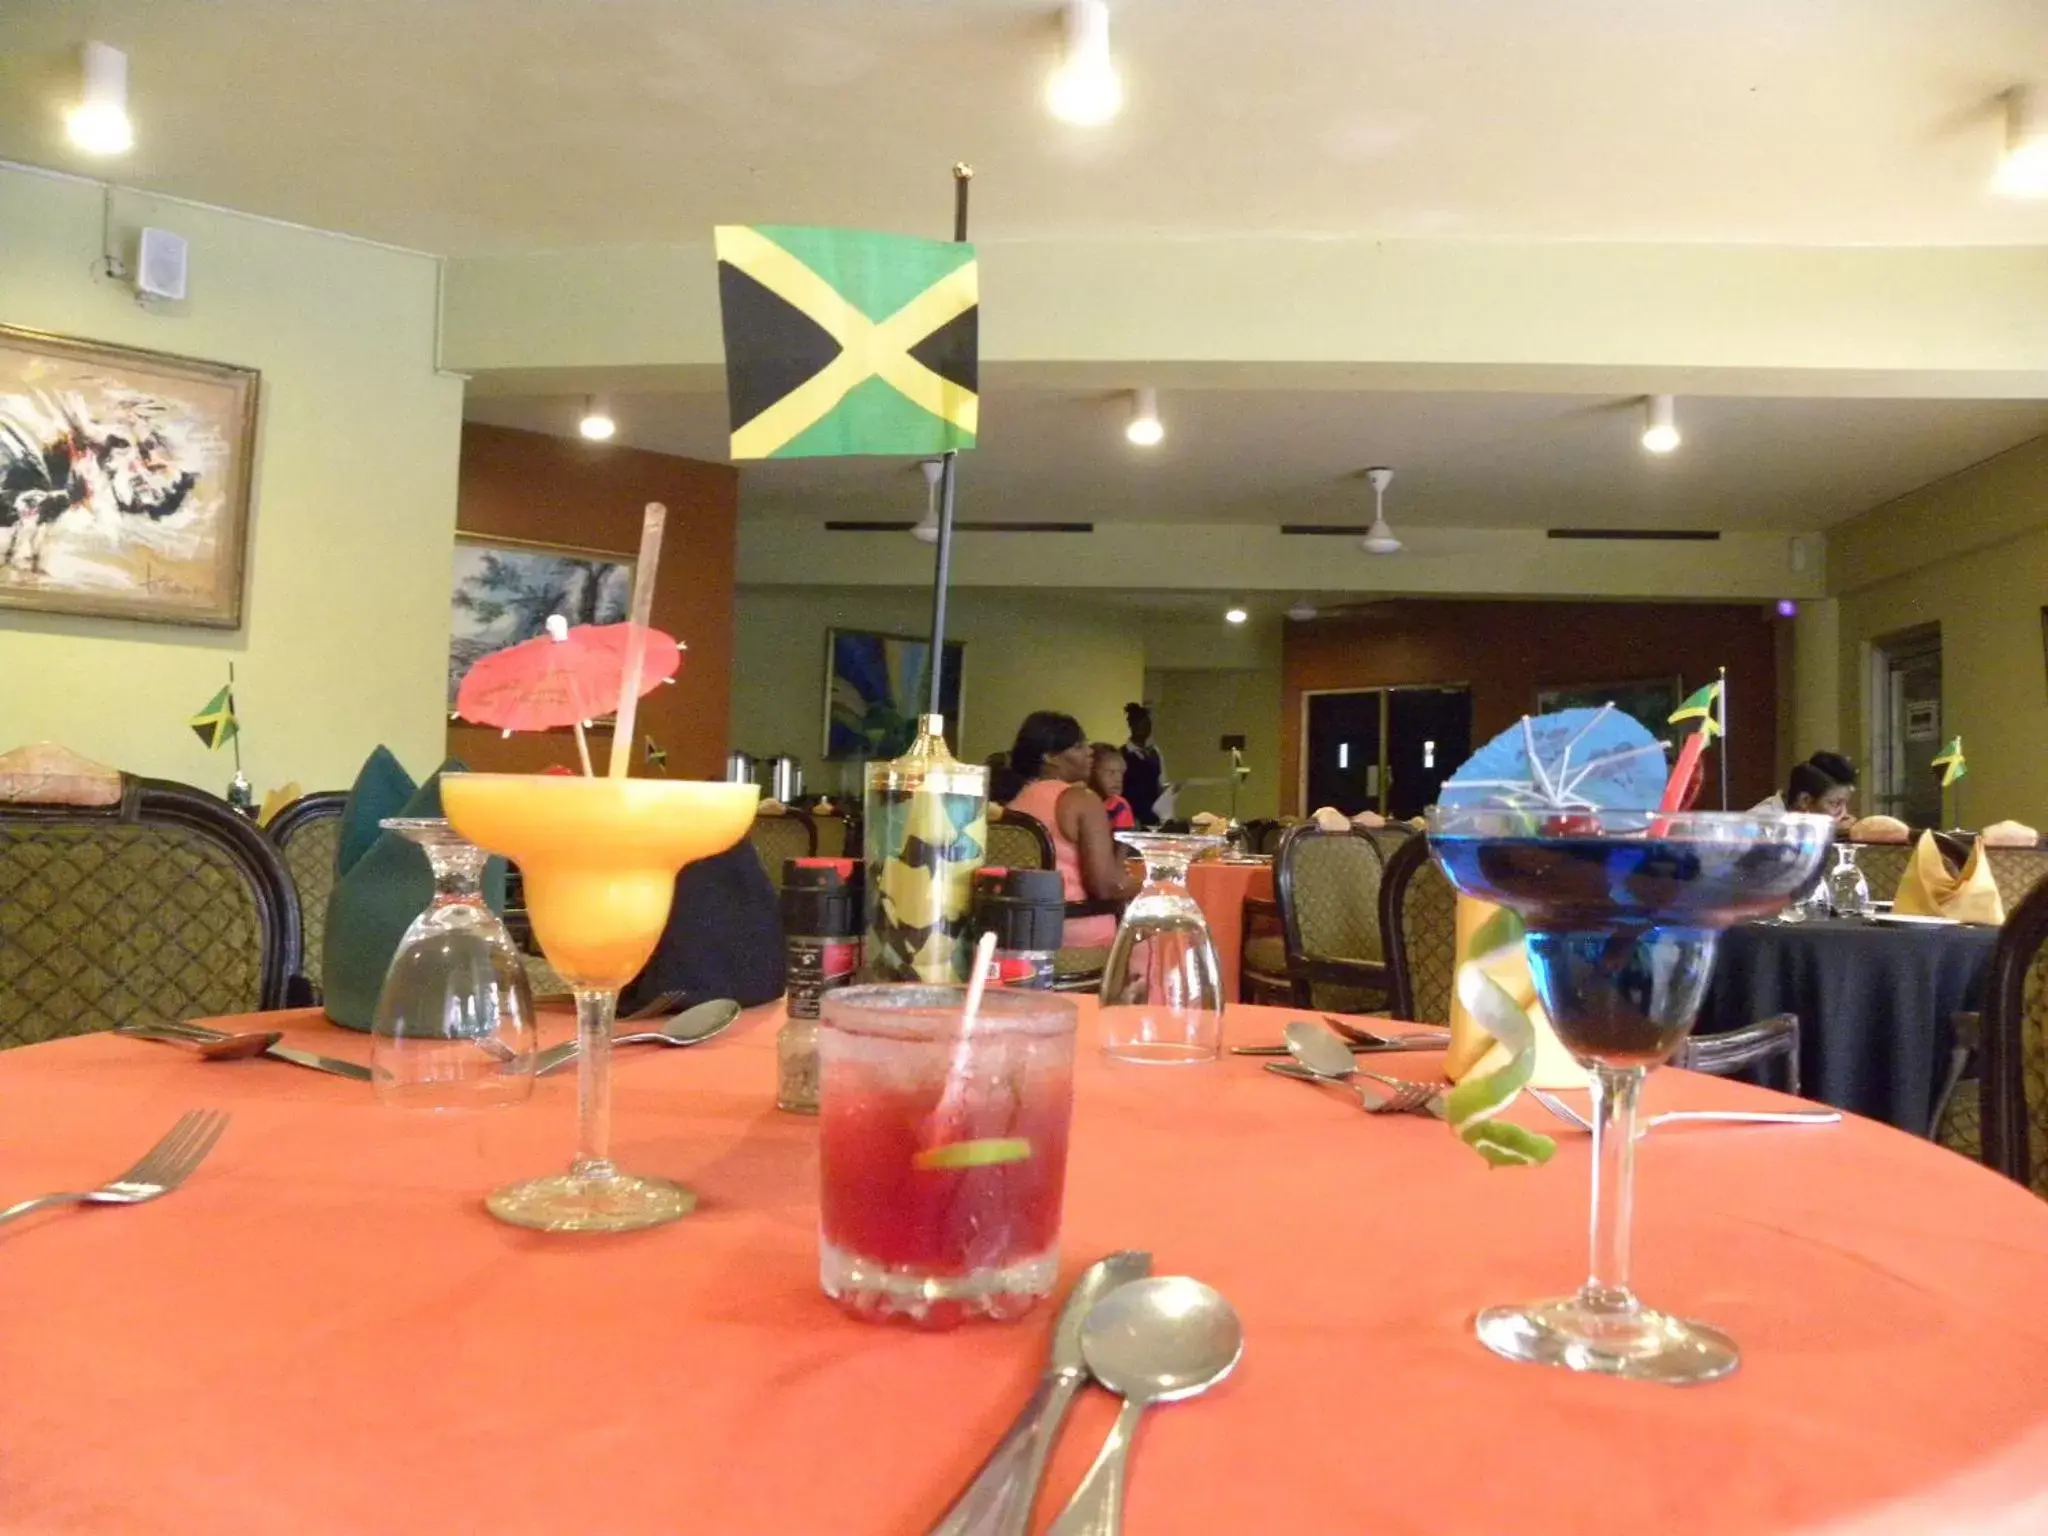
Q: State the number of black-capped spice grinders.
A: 2